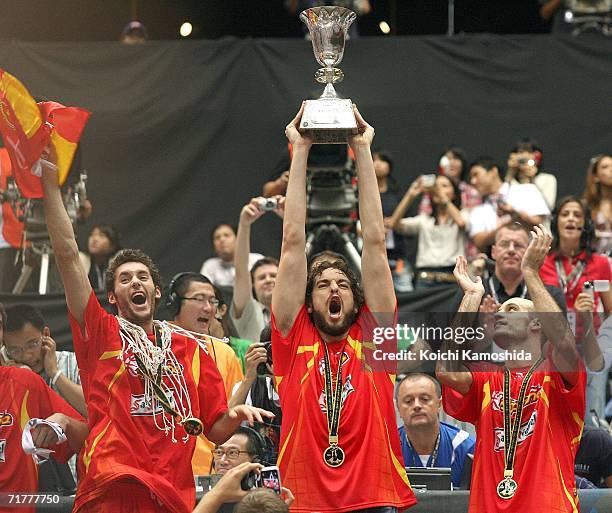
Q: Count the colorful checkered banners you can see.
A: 0